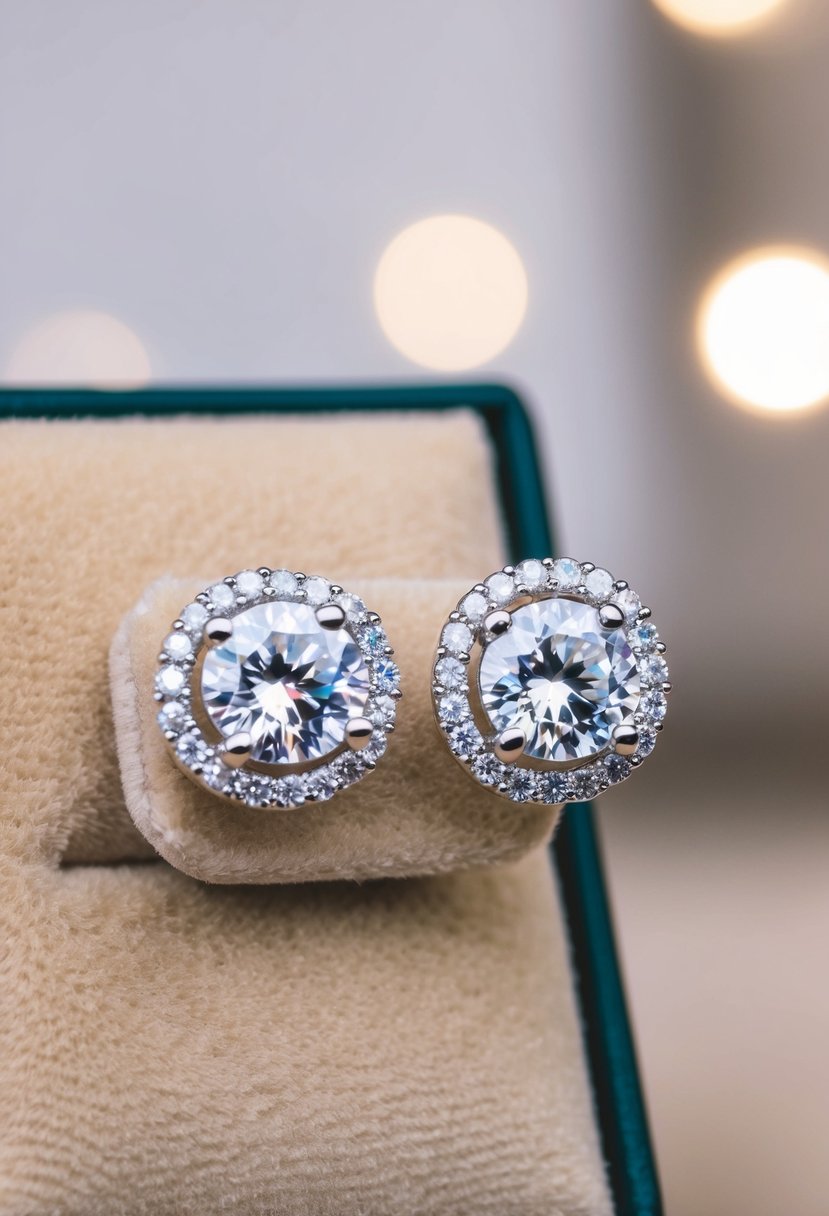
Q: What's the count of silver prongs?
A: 8